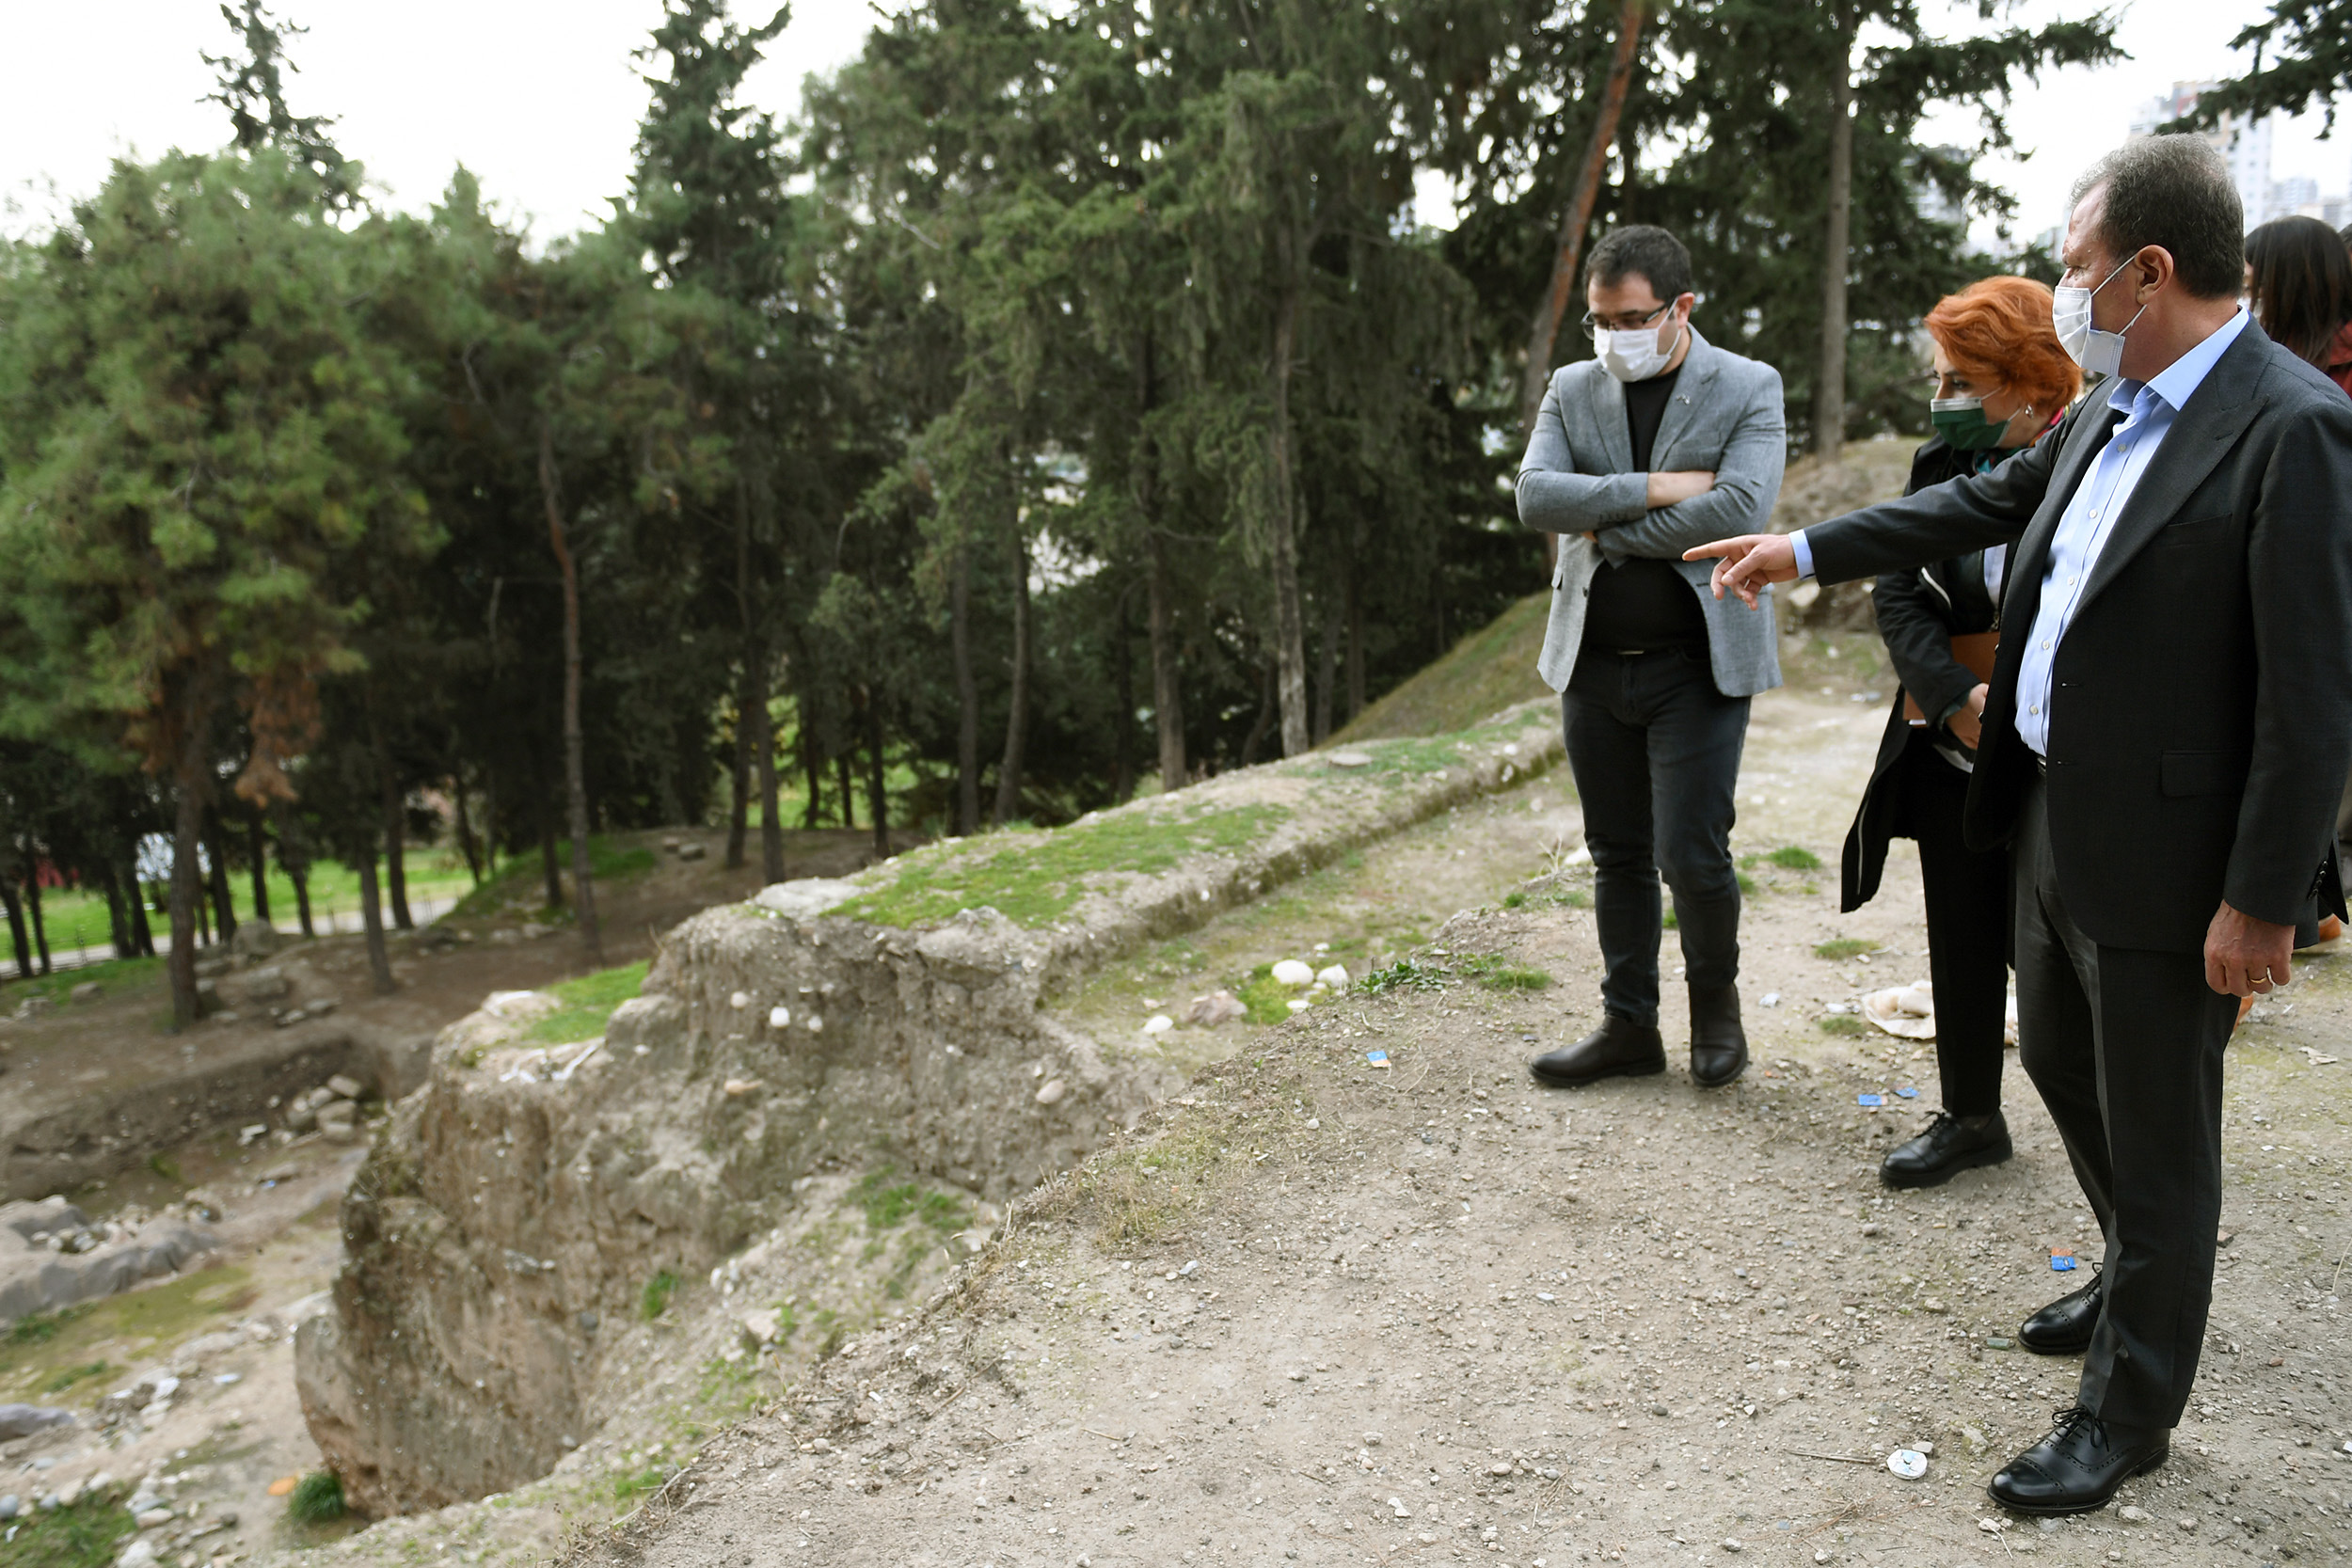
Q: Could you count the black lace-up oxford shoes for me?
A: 3